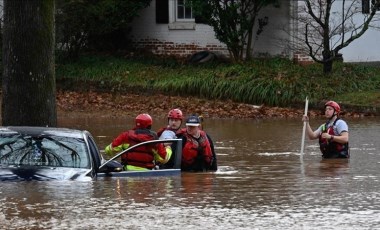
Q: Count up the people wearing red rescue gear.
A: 4